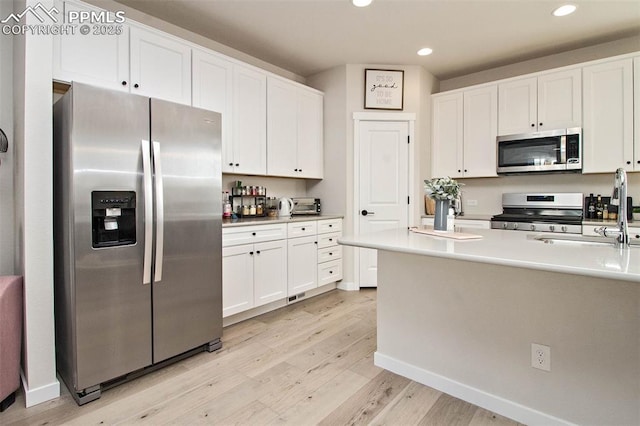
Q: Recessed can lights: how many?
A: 3